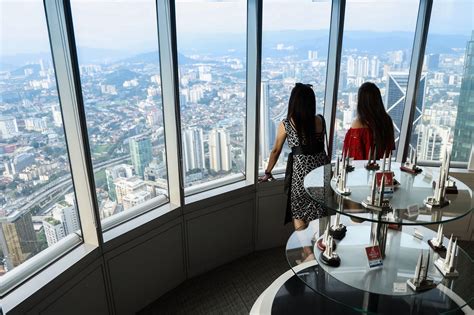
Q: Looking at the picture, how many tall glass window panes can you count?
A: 6